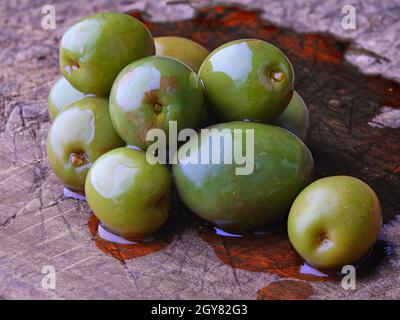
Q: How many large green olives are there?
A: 10